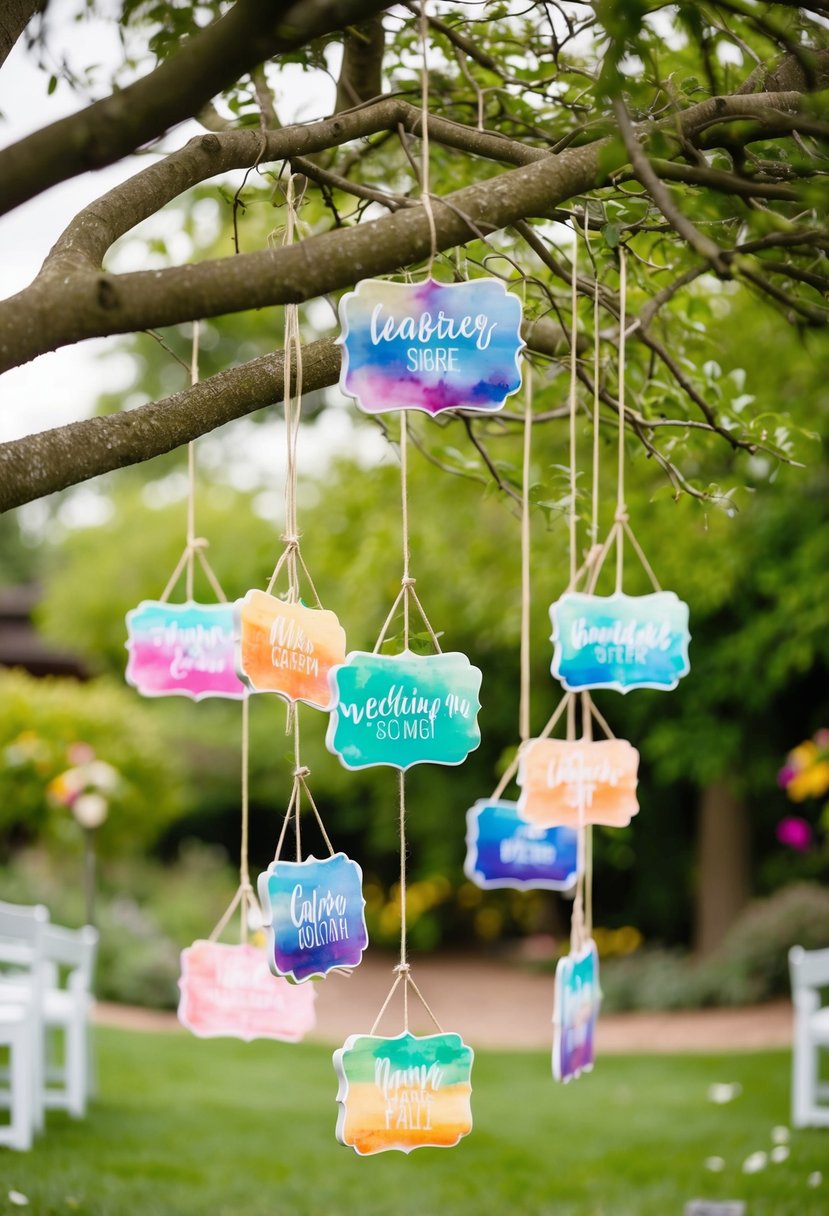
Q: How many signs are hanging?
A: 11